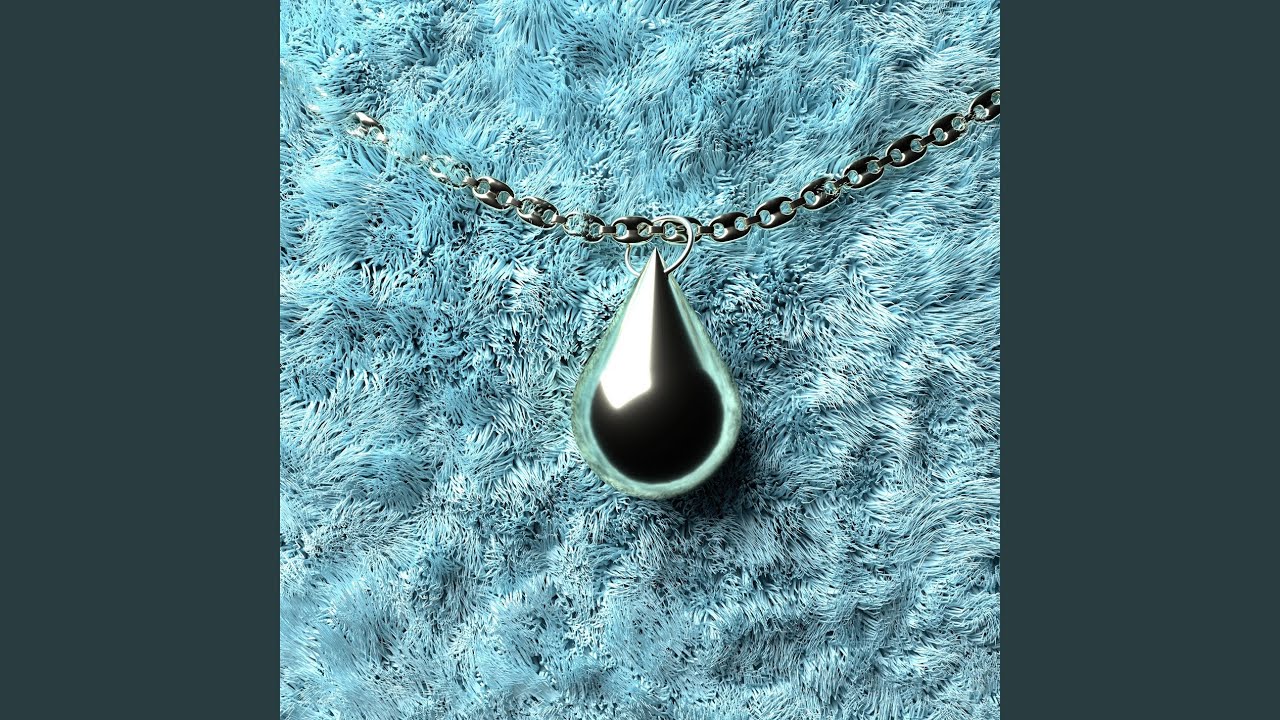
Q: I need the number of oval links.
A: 14